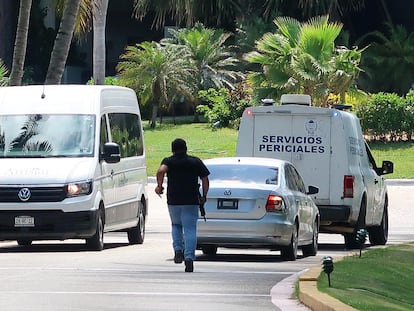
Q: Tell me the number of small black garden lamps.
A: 2